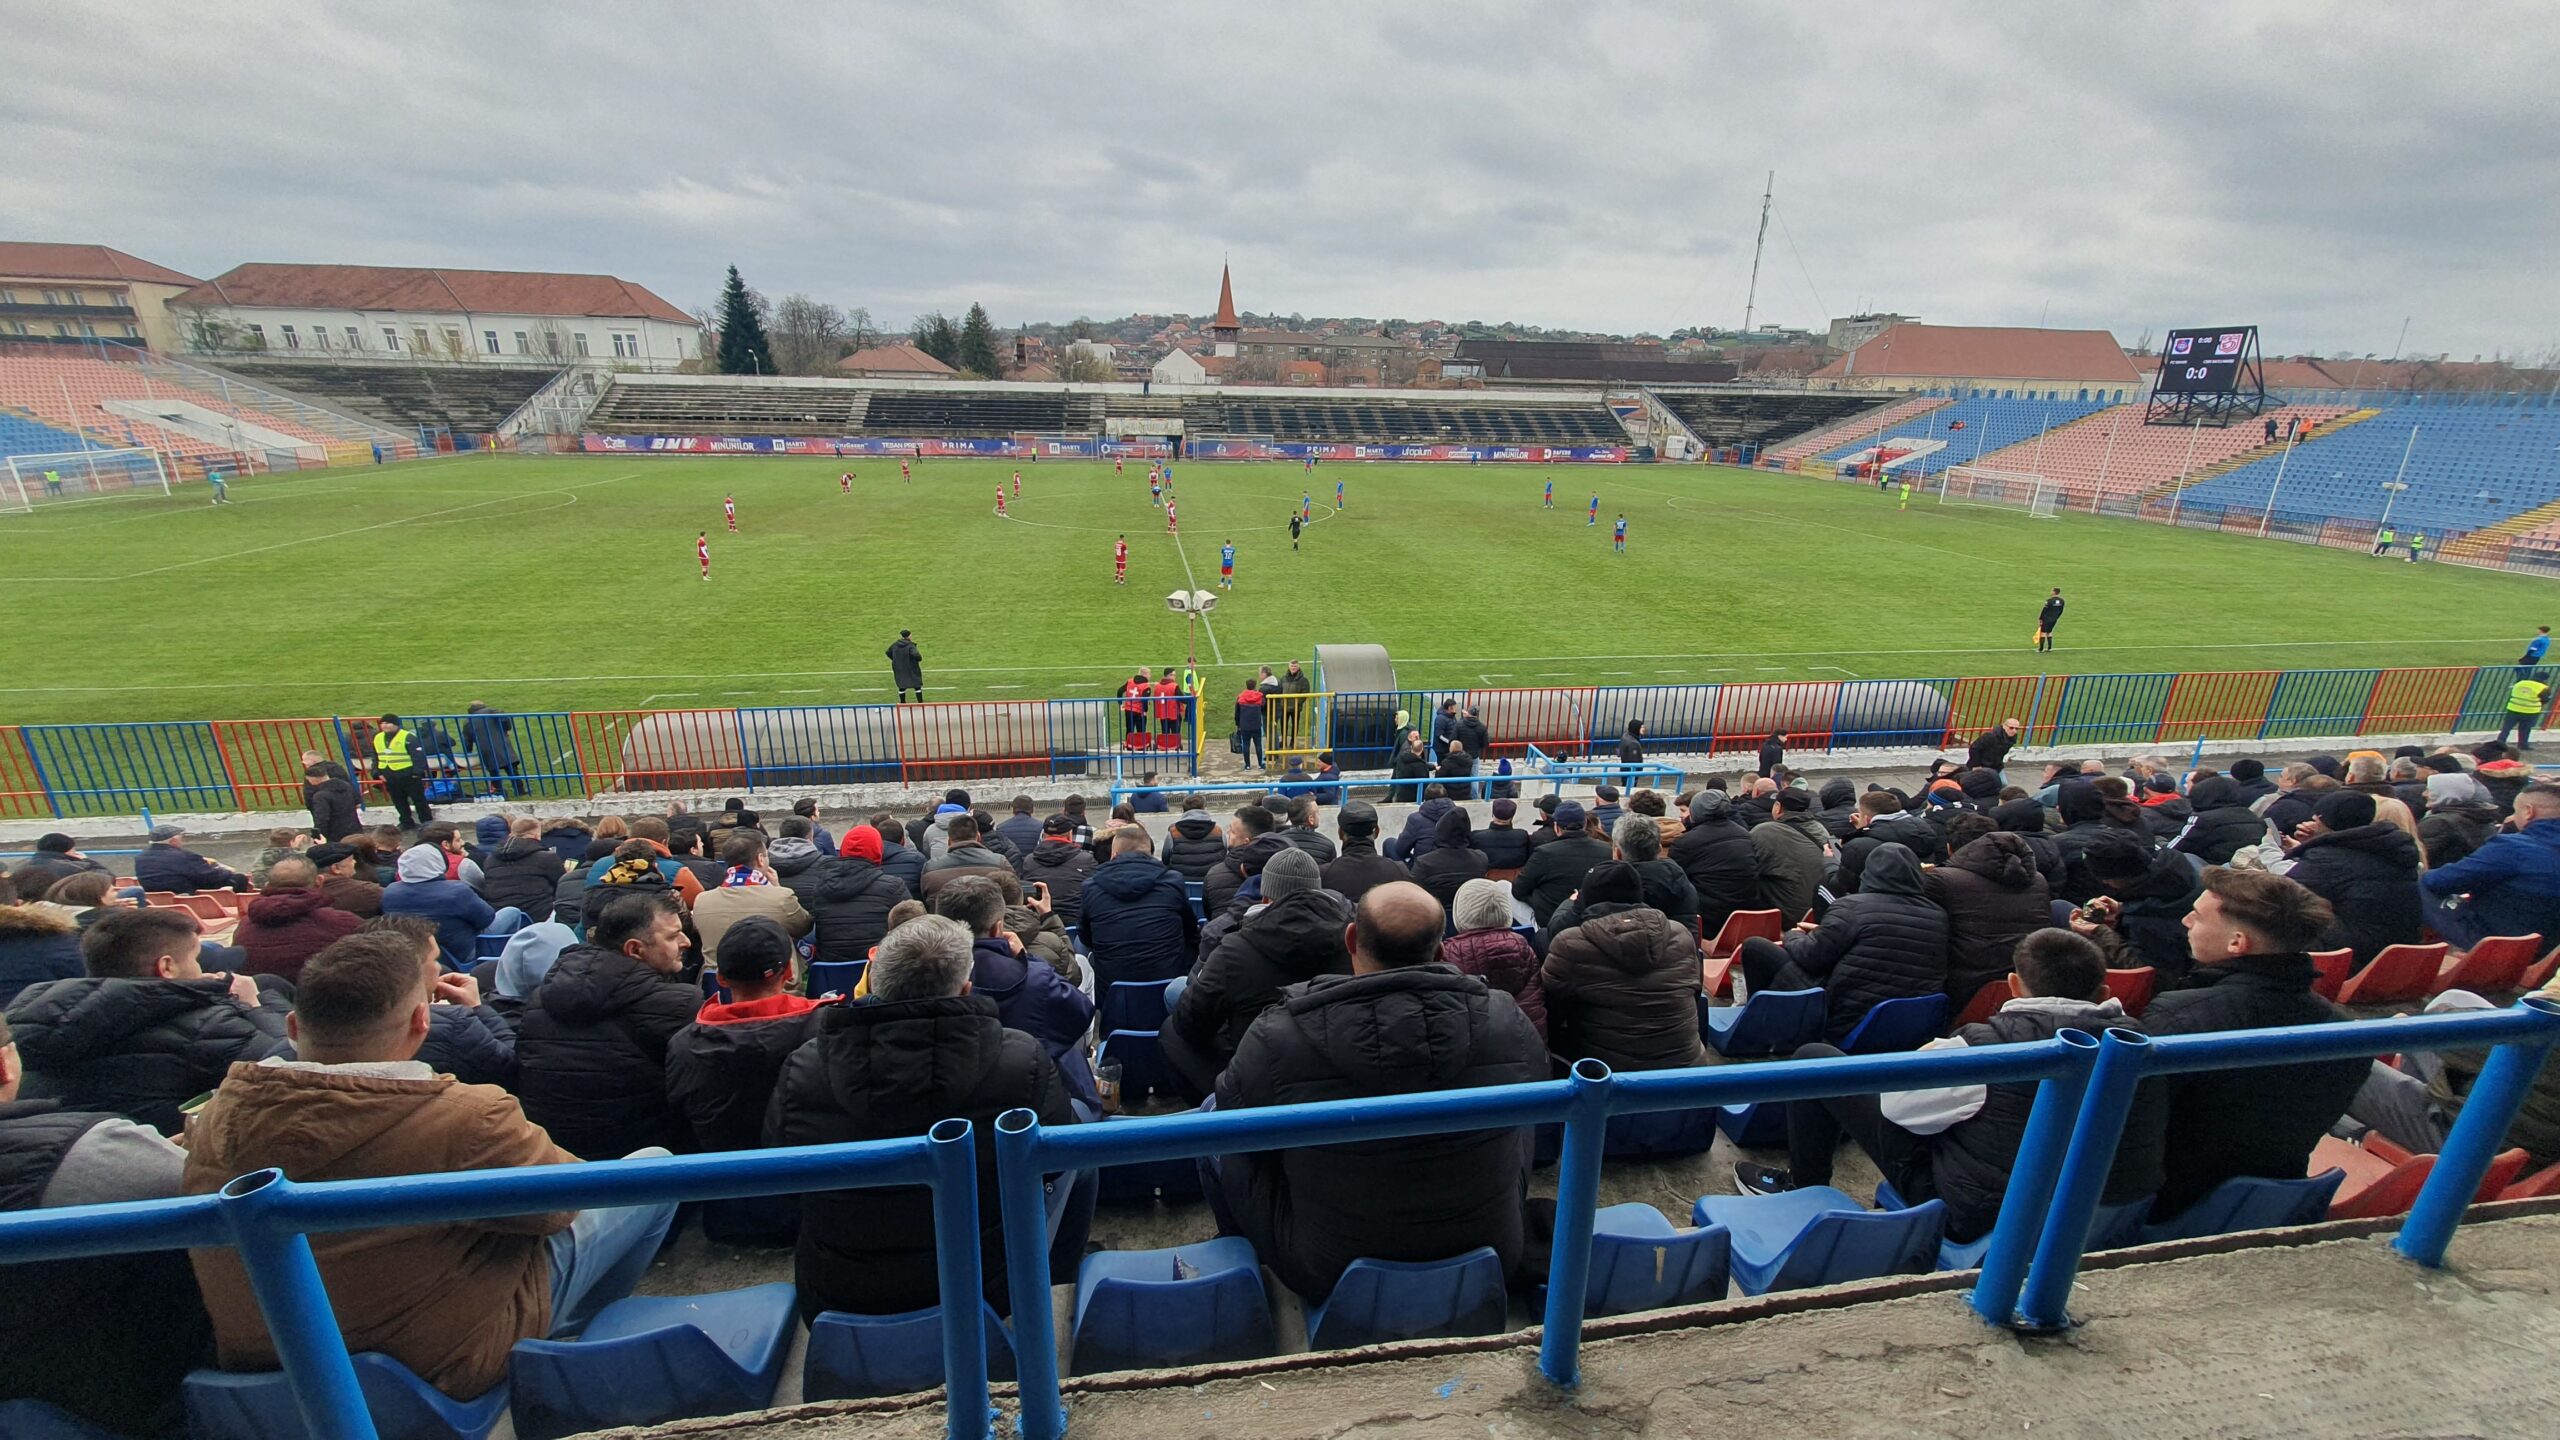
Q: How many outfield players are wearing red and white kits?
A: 10